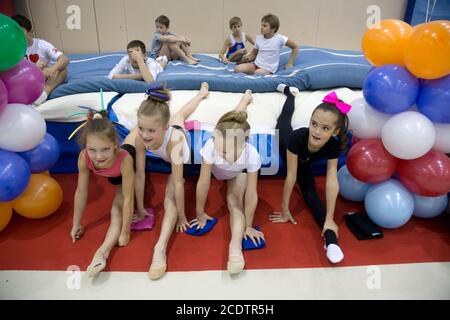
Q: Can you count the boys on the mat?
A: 5